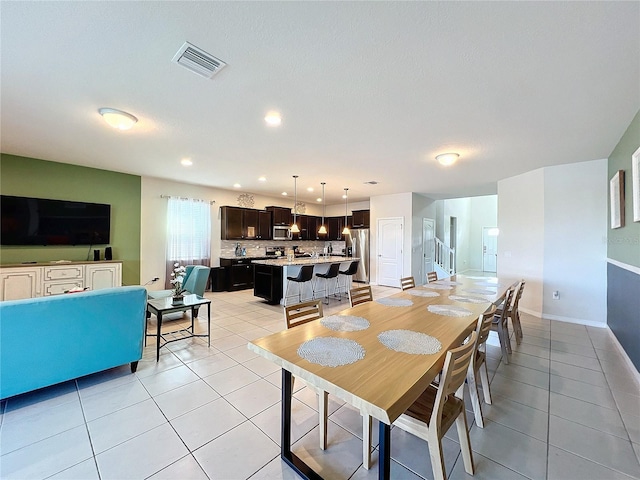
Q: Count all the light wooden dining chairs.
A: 8